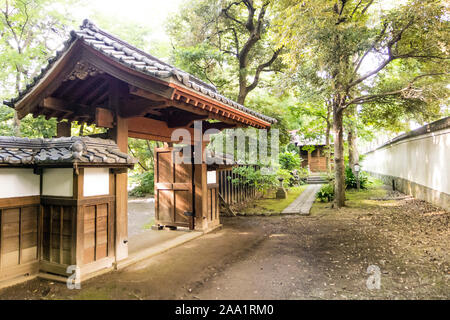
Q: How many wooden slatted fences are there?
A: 1